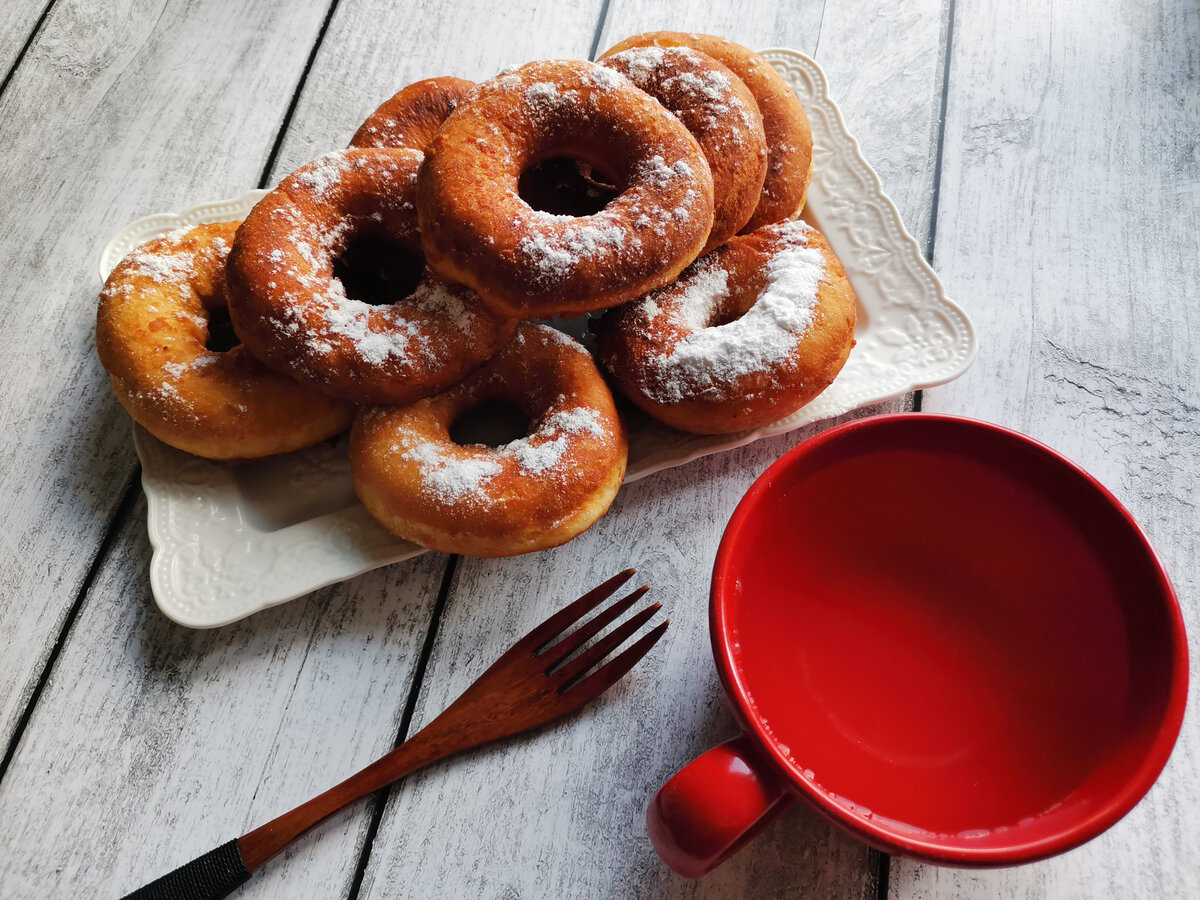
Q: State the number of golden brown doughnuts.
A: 8